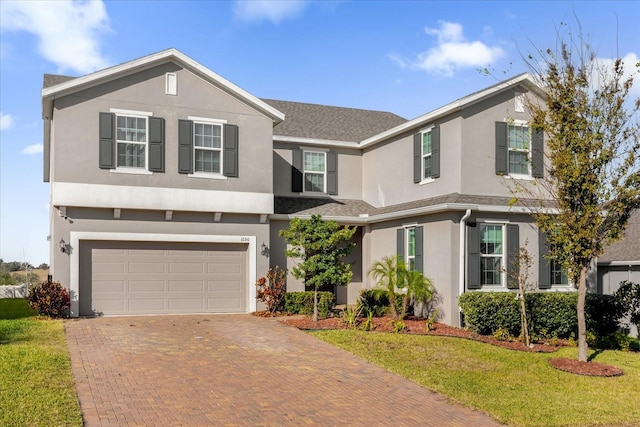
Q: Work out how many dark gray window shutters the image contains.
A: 15